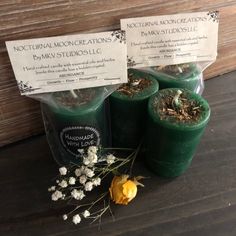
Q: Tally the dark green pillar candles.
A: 4